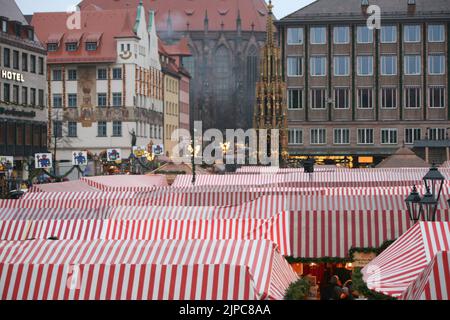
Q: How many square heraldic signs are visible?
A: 6